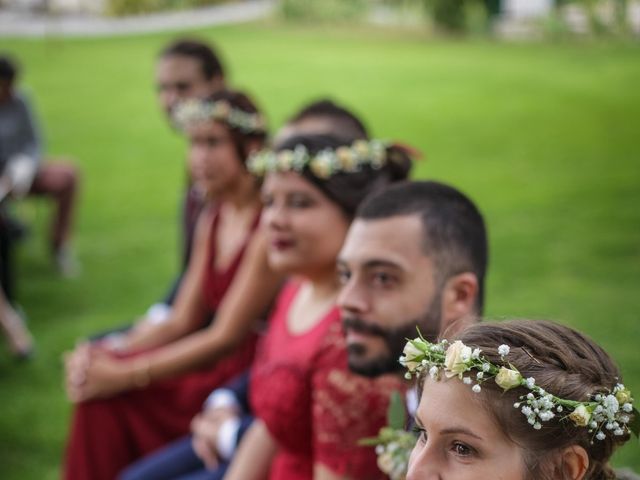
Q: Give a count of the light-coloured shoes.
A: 1